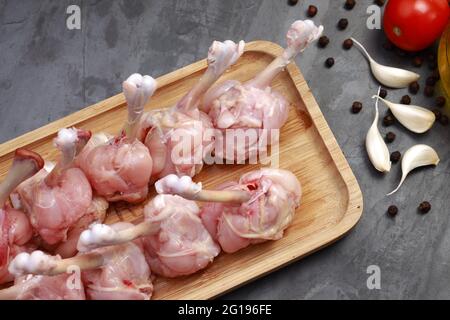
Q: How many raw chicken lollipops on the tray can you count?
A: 9